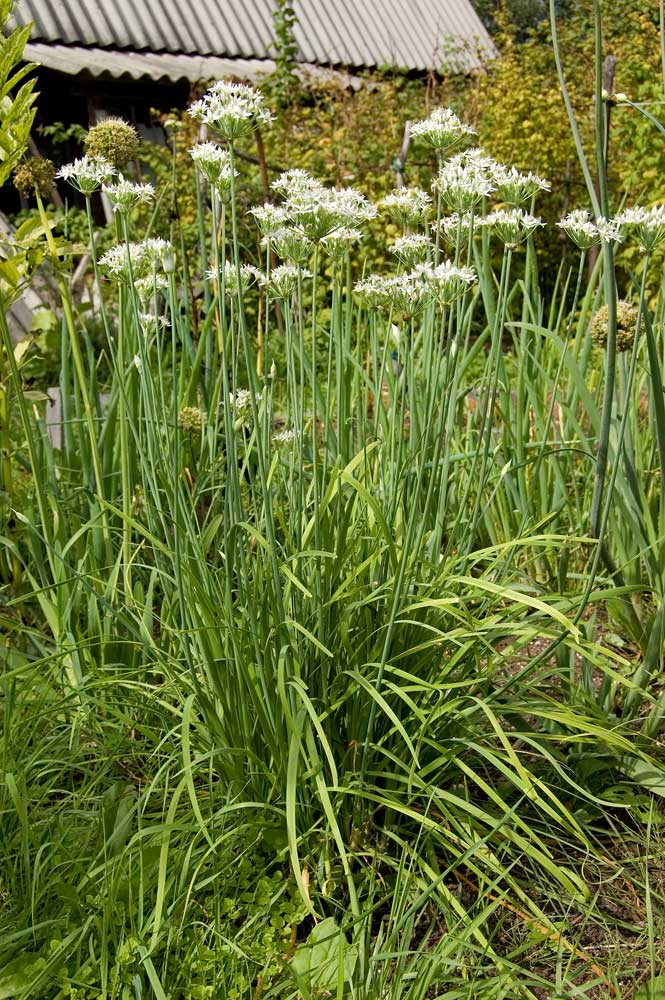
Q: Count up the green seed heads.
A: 4